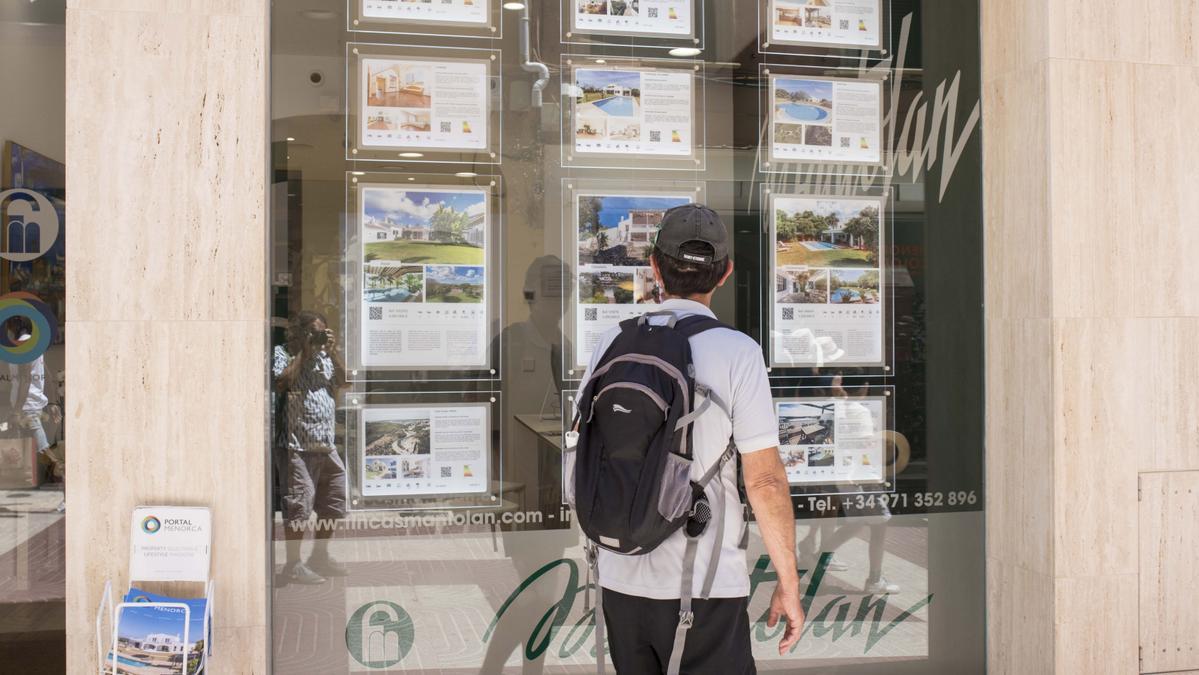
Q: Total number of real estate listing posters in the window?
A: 12